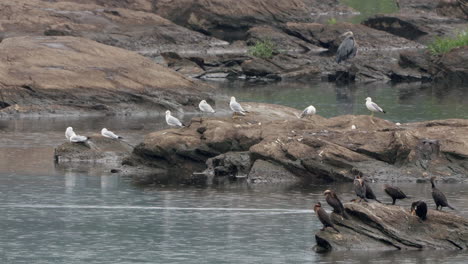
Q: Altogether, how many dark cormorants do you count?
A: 7